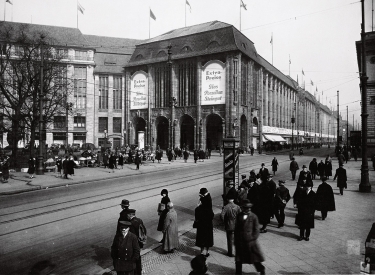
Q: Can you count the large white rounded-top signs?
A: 2